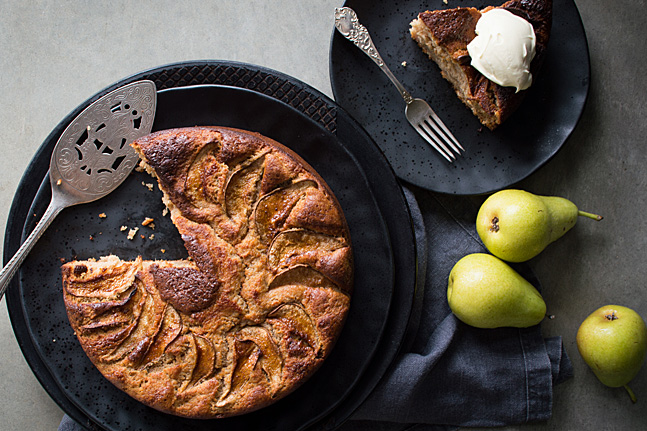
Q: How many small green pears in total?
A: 3